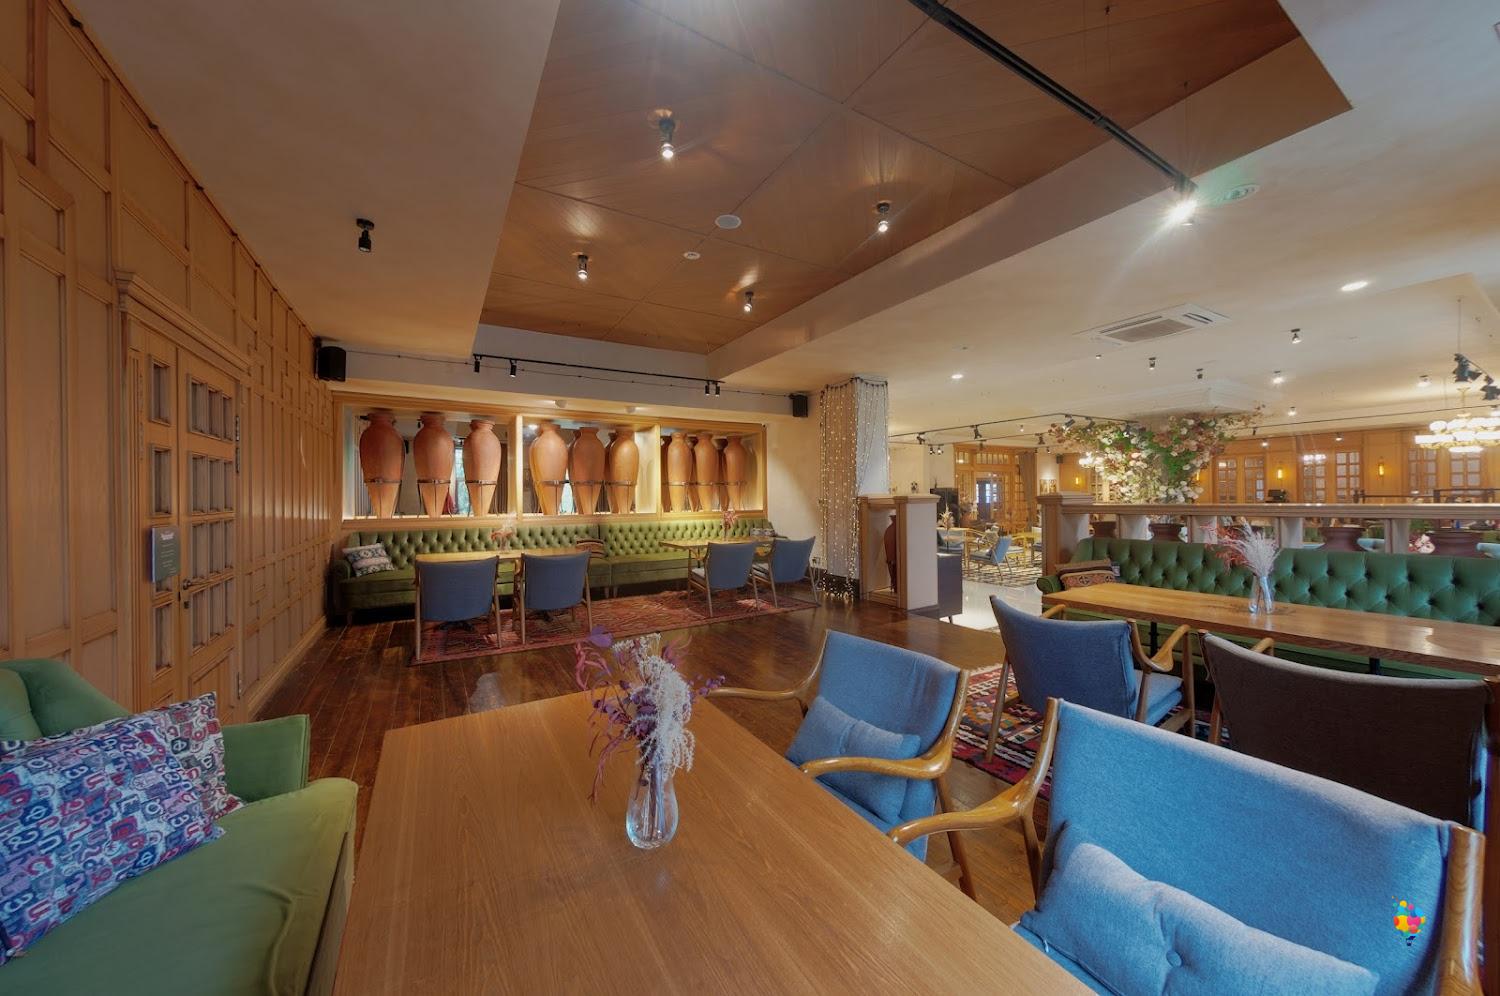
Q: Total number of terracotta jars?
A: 9